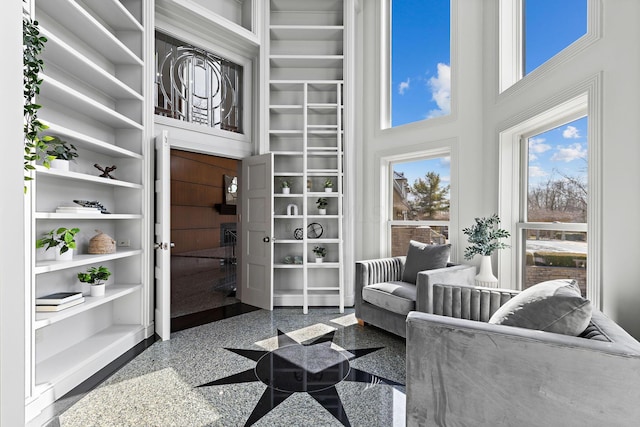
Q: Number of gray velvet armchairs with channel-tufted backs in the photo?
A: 2